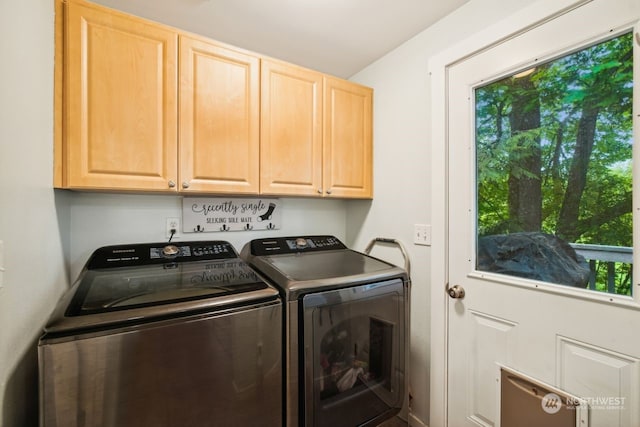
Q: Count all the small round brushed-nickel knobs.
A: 4